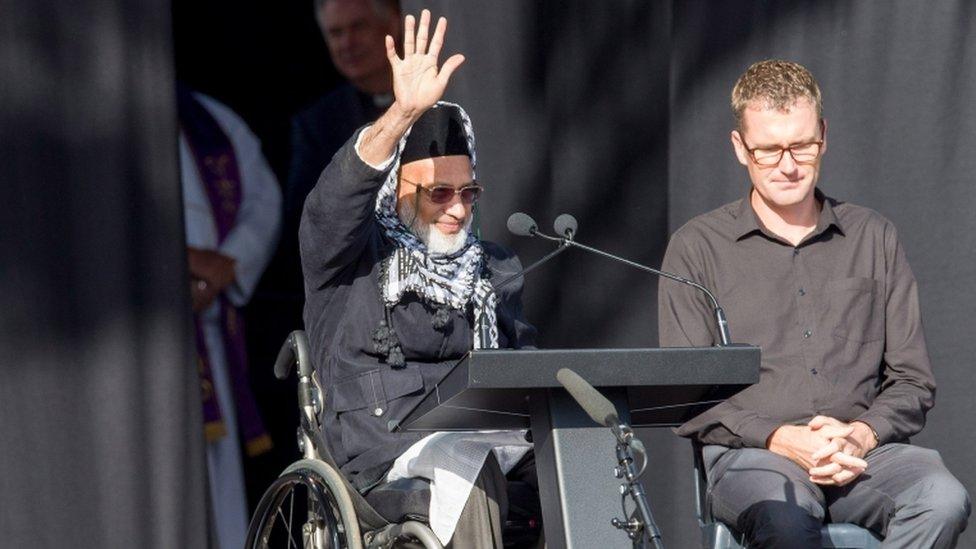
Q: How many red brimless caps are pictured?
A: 0